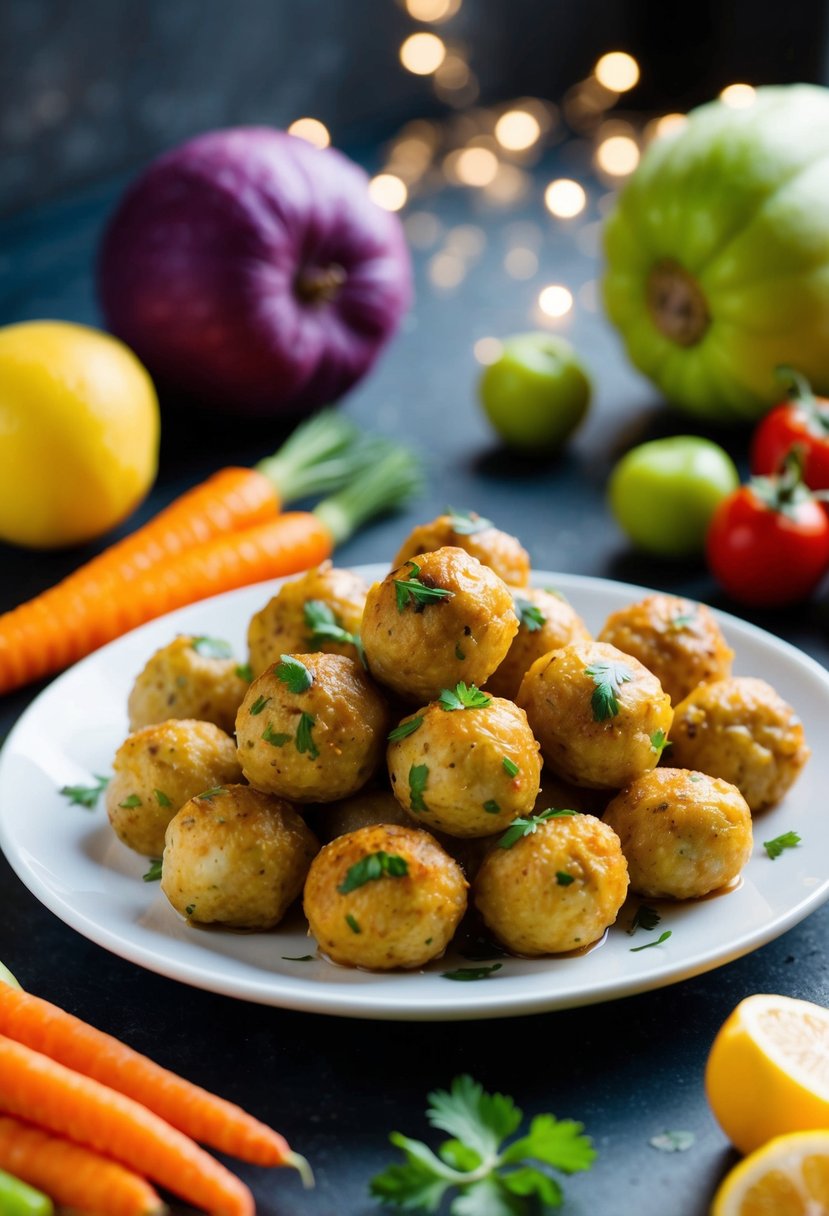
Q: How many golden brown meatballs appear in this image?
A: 15